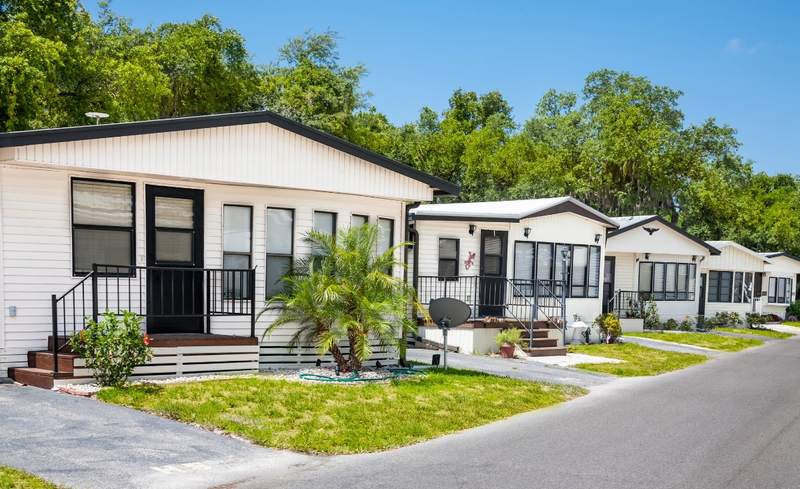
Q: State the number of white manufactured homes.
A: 5